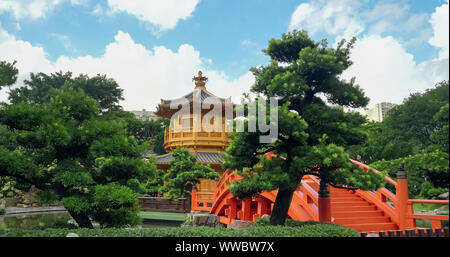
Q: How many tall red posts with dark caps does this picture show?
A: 2